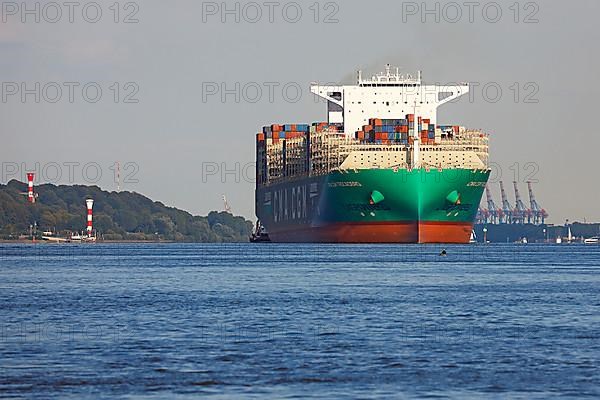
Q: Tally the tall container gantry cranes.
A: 4